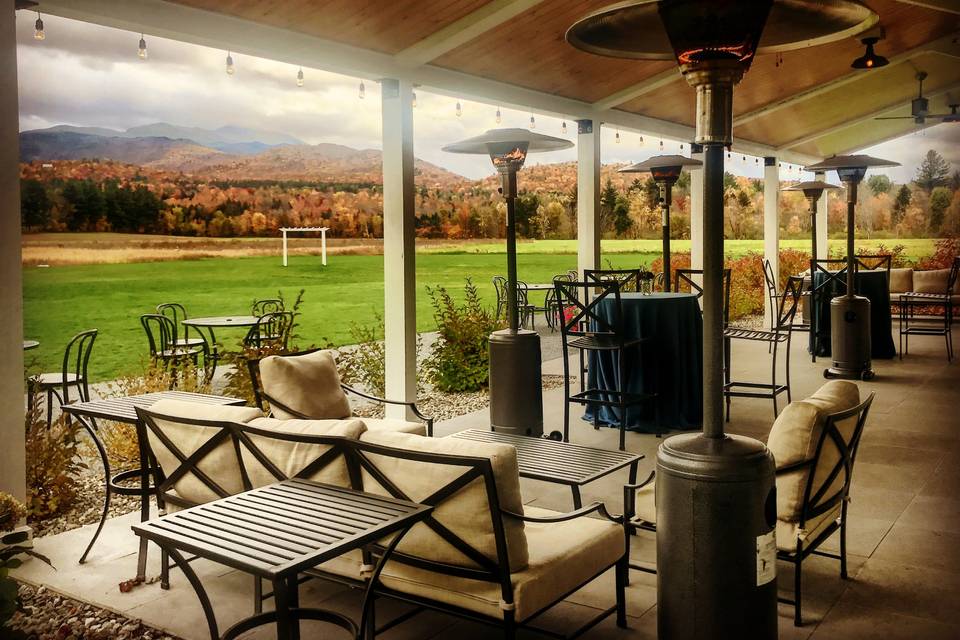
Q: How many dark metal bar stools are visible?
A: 8